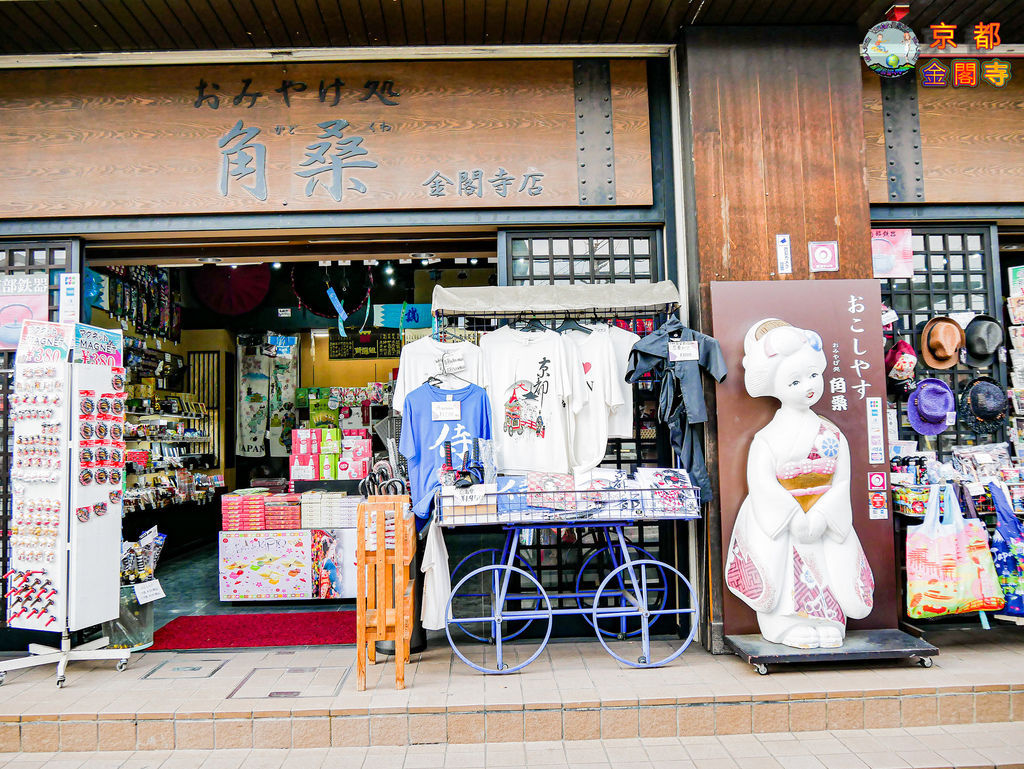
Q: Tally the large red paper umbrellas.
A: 1